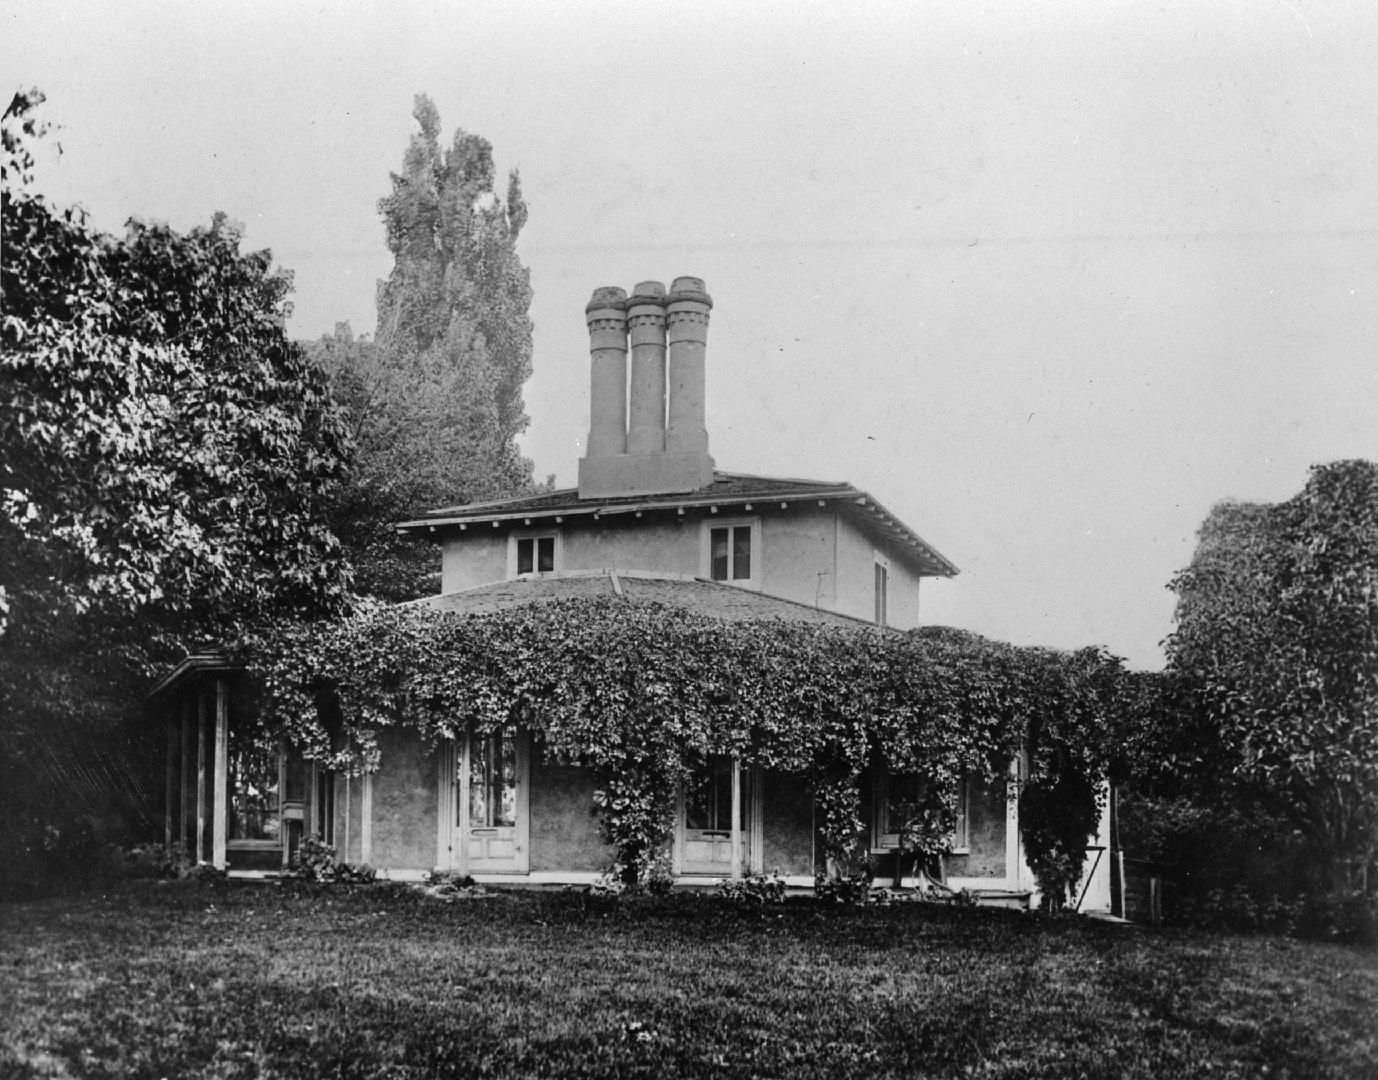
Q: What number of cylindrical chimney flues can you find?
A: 3